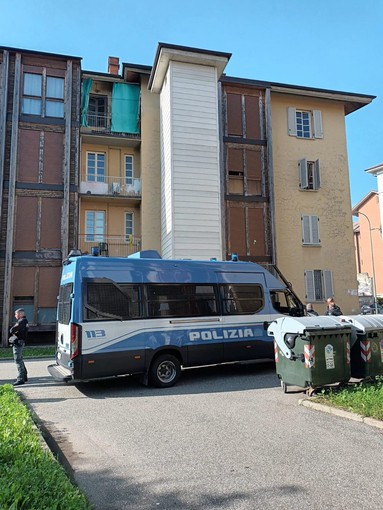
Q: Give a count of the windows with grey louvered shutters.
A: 4